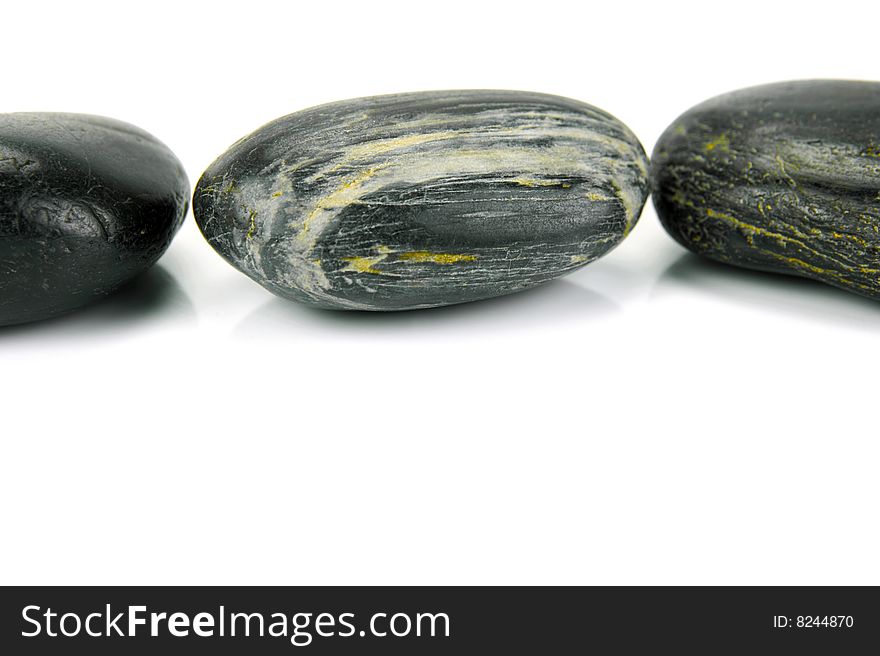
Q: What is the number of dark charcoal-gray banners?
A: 1